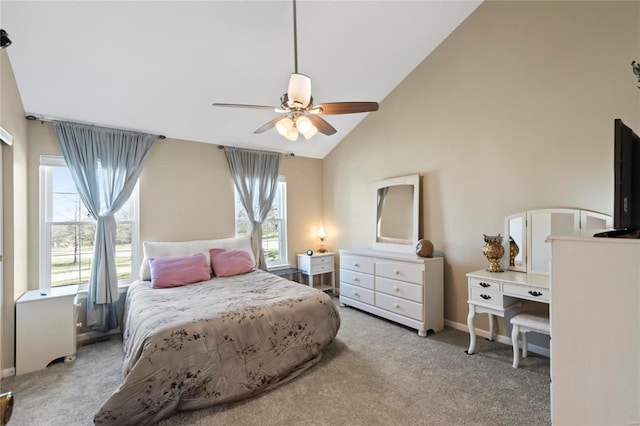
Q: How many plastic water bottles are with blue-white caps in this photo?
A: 0